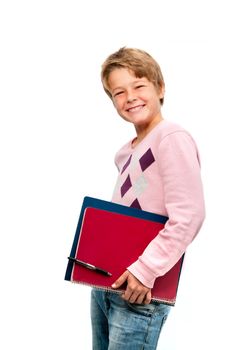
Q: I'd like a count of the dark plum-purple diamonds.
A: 4